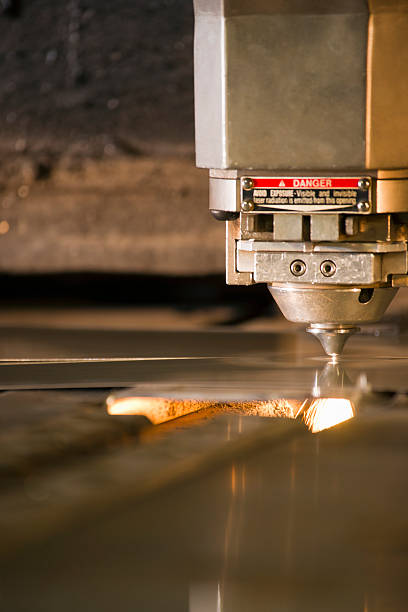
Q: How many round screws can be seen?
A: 6